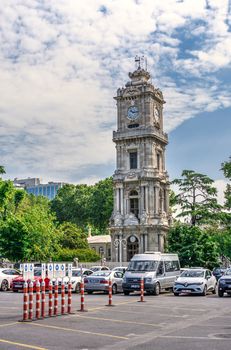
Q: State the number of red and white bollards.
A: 11